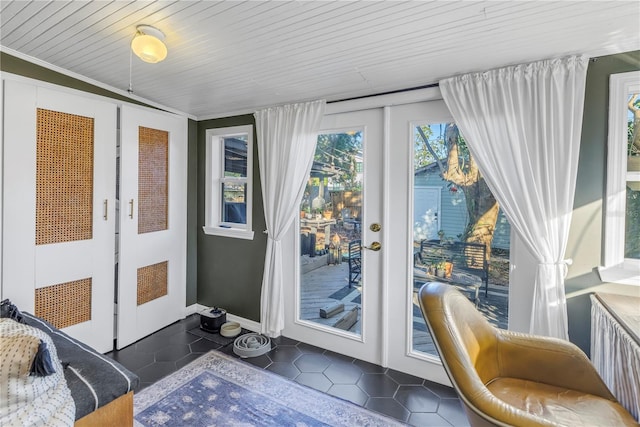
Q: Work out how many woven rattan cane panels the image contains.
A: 4